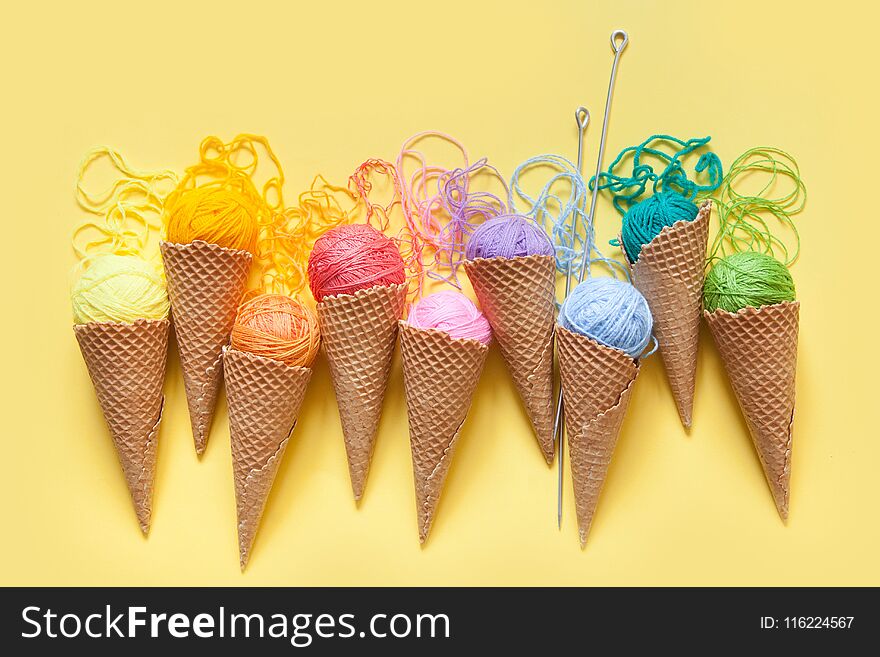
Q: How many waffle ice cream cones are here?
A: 9